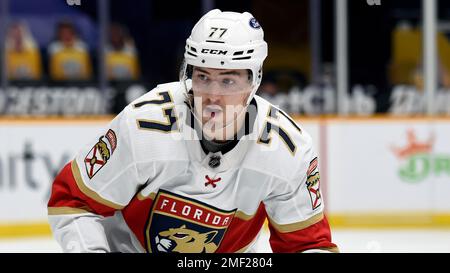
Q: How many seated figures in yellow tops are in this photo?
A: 3